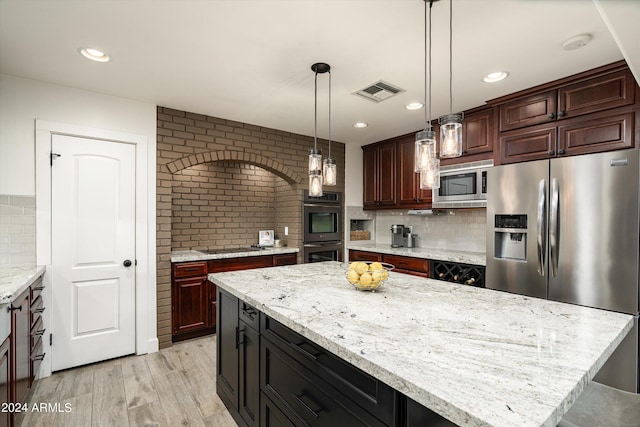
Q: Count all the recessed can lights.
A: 4